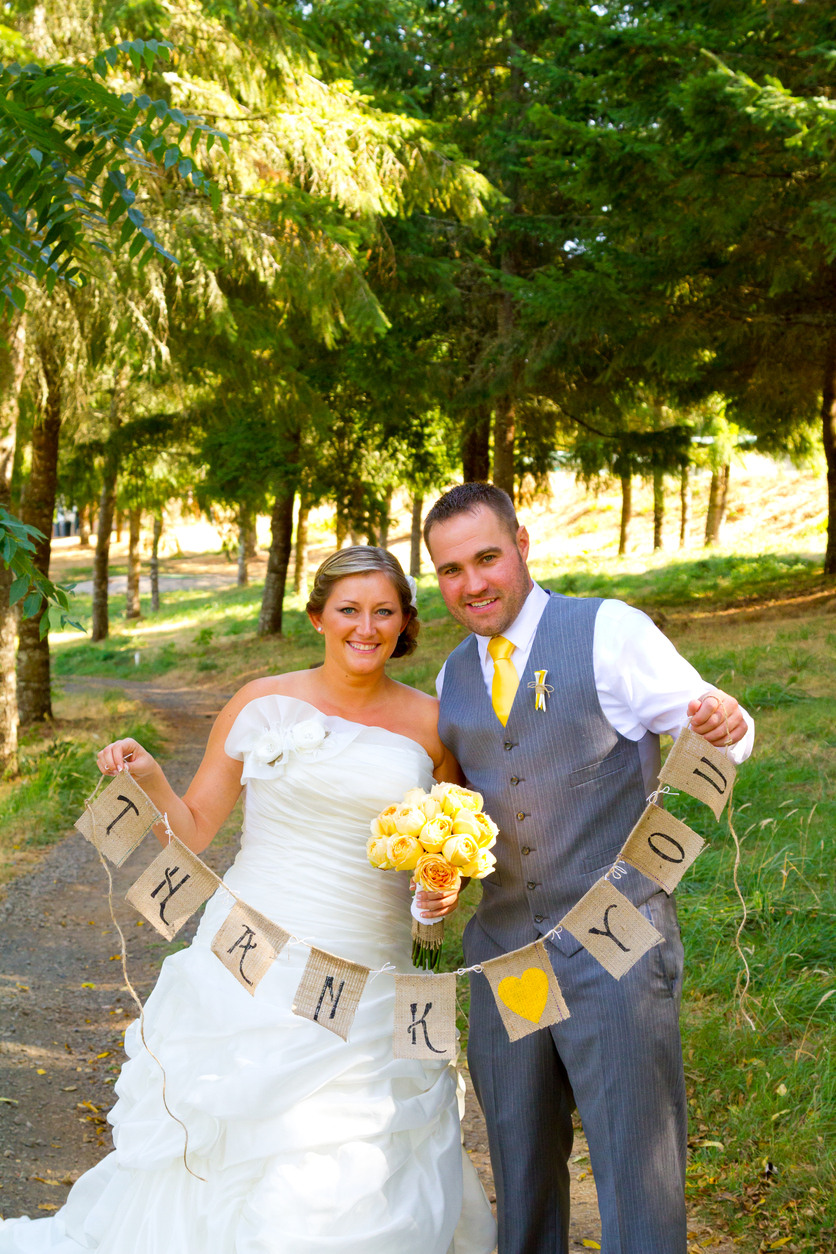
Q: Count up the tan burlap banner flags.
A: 9